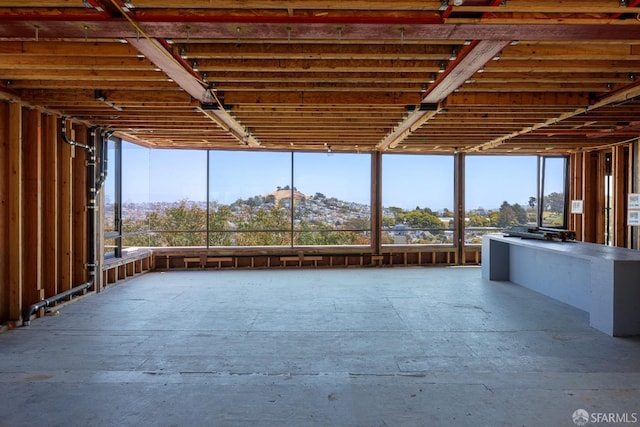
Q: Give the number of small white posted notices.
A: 3